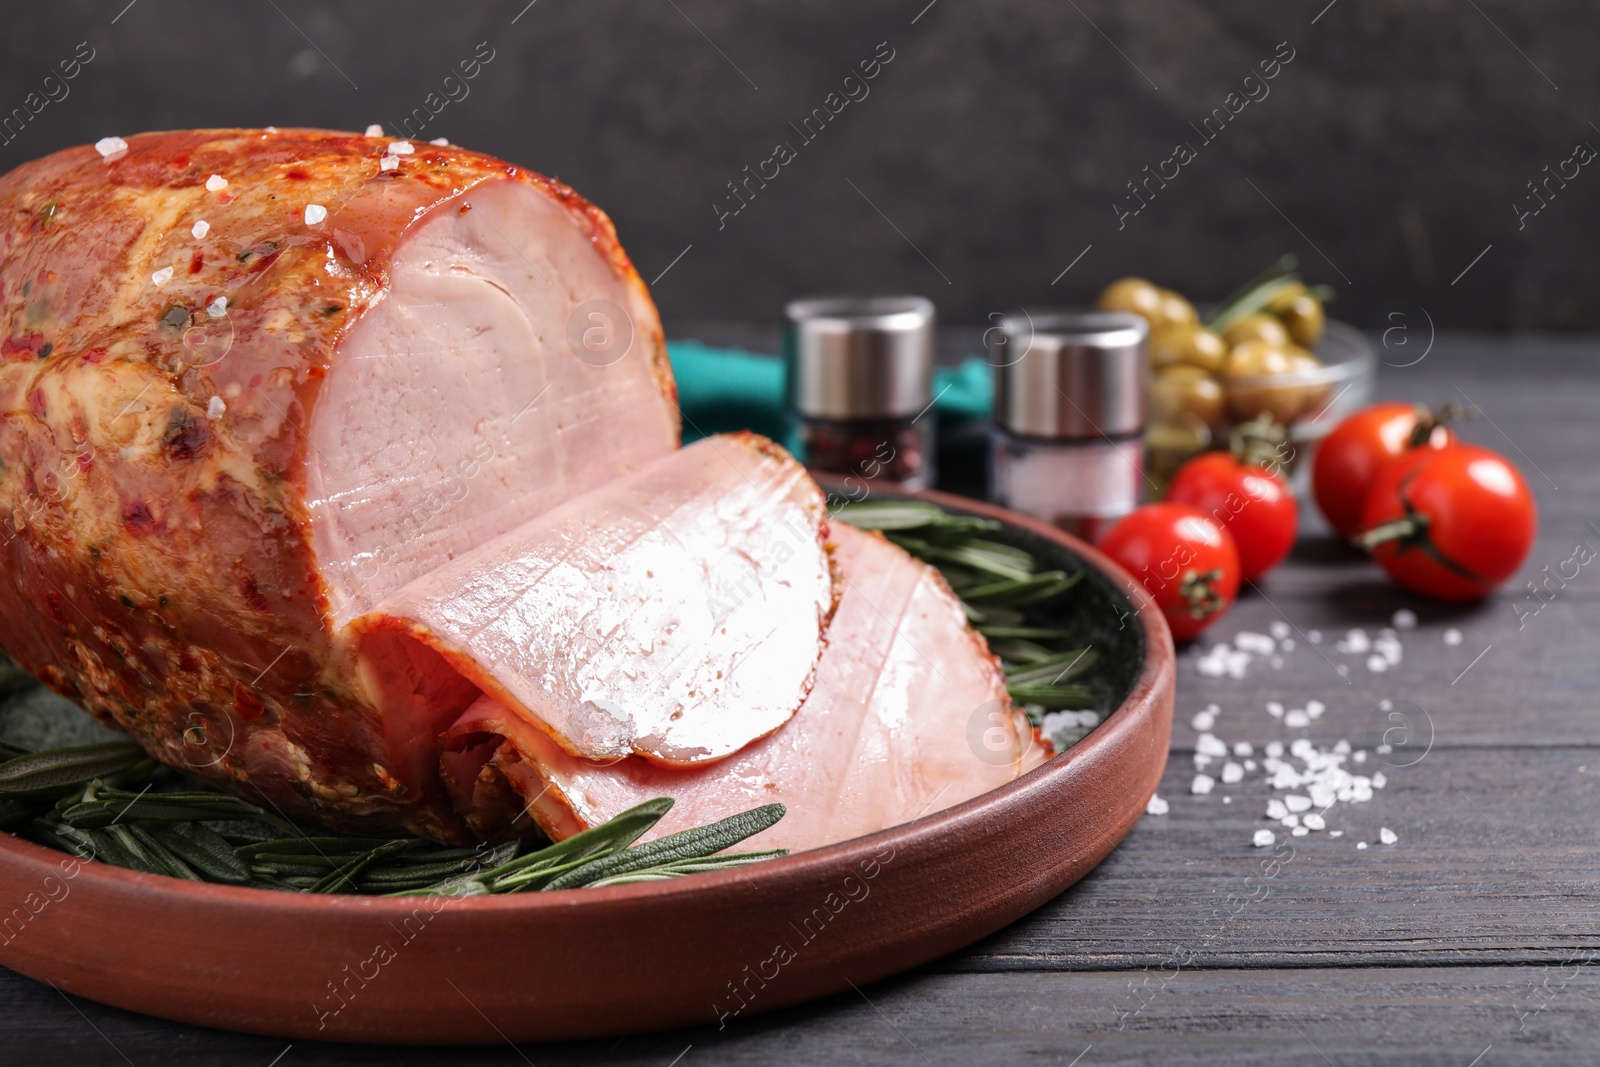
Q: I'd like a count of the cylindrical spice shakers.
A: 2